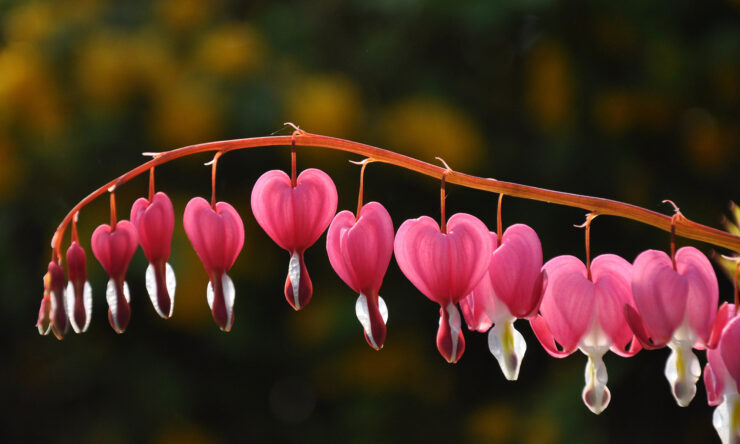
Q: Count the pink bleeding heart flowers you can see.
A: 13